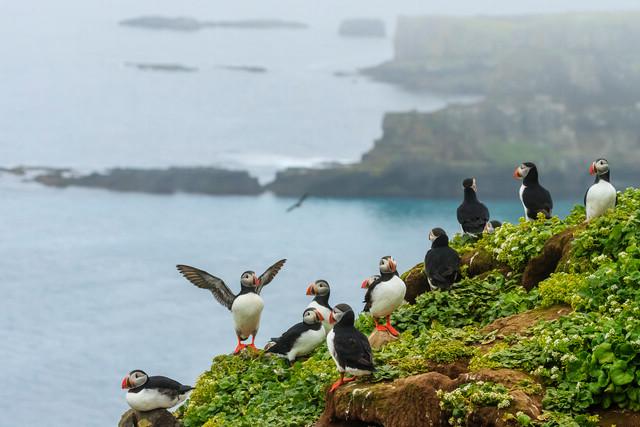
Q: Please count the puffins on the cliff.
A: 12